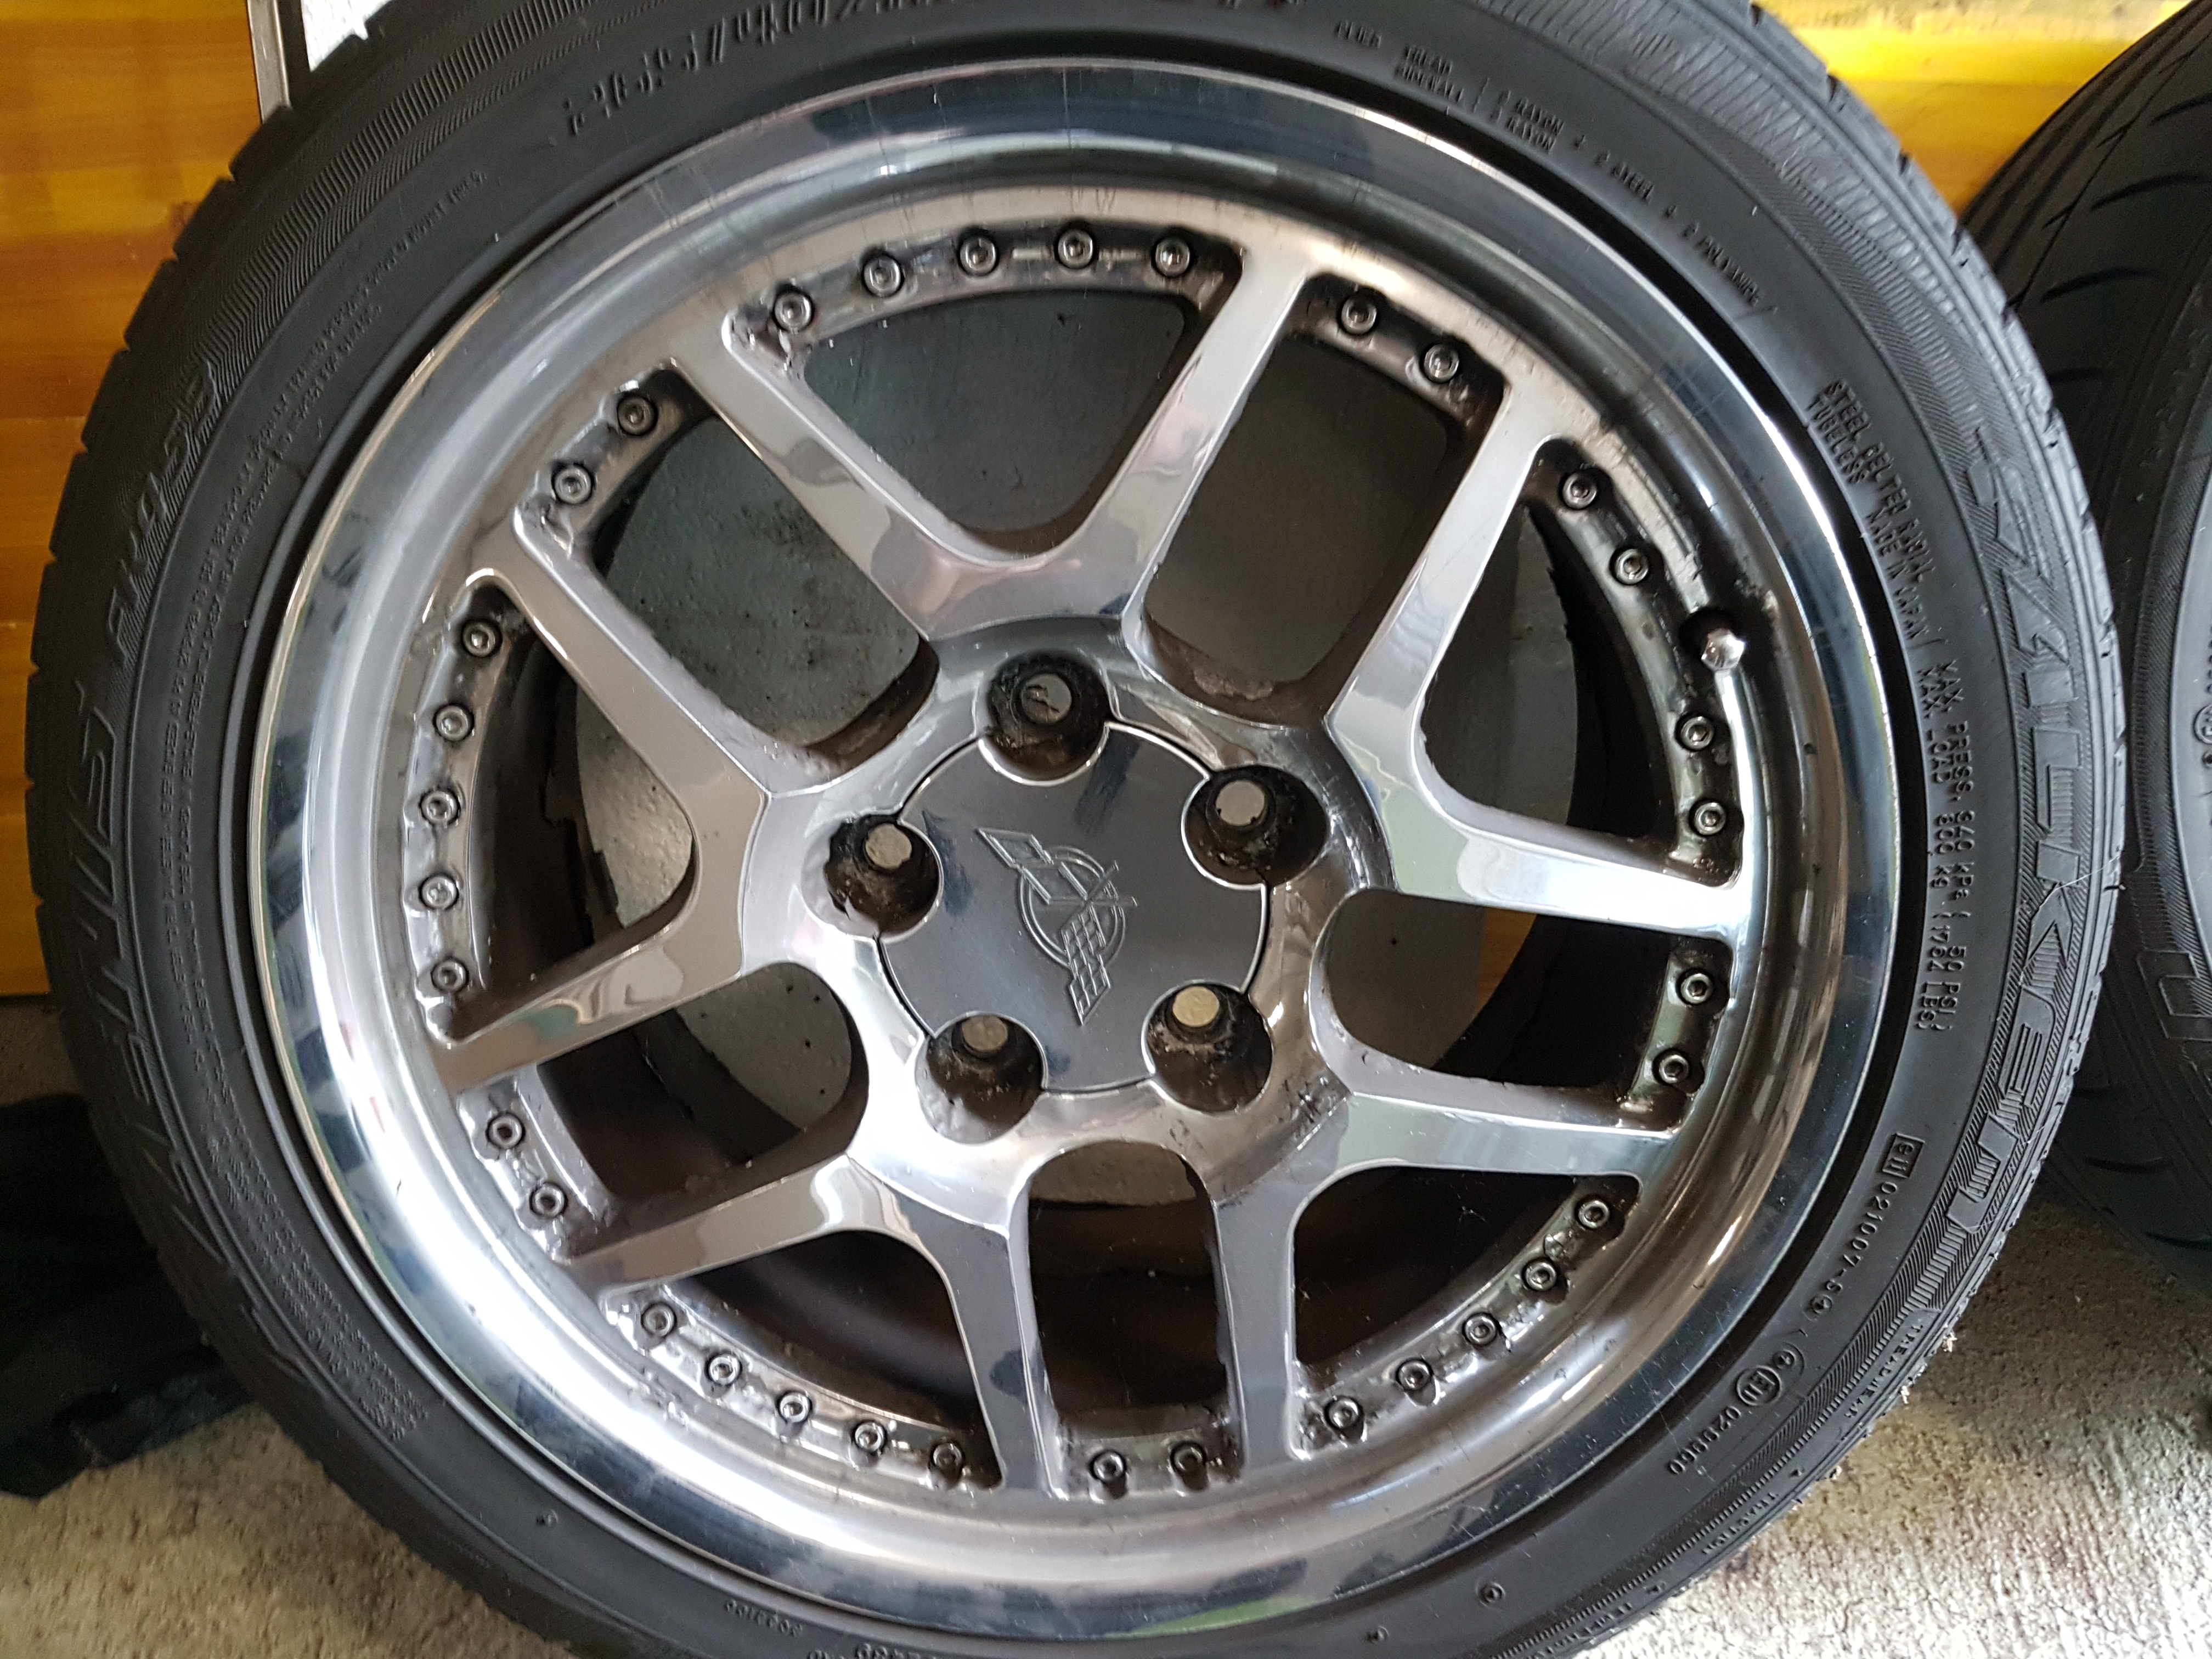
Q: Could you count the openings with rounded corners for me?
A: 10